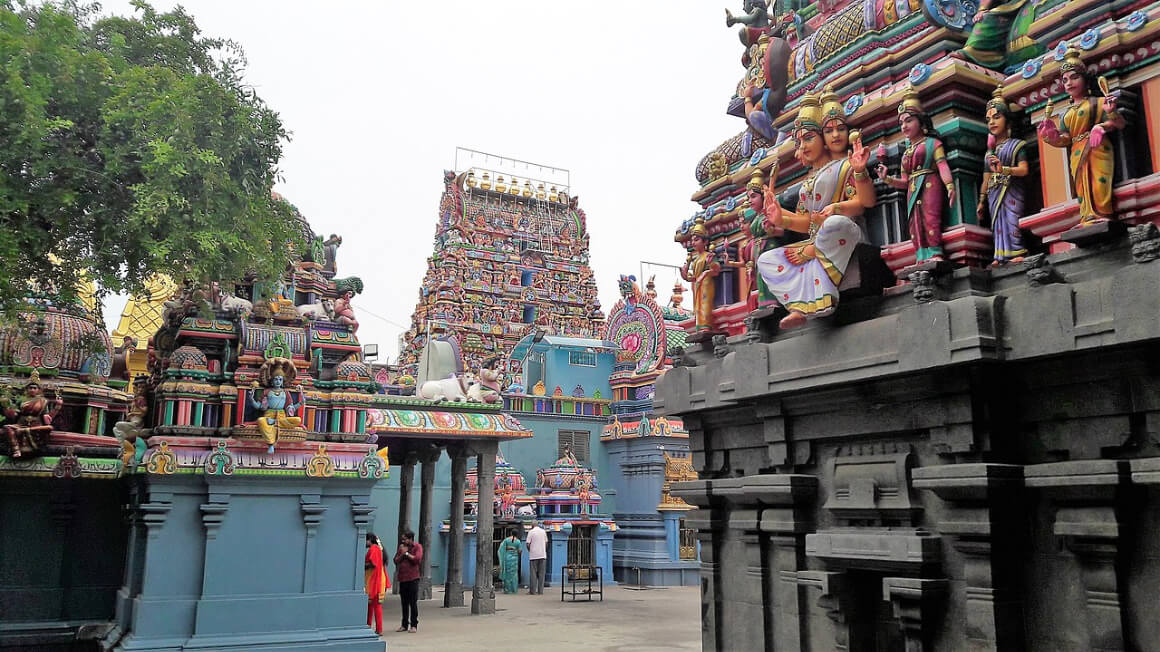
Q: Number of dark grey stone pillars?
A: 4